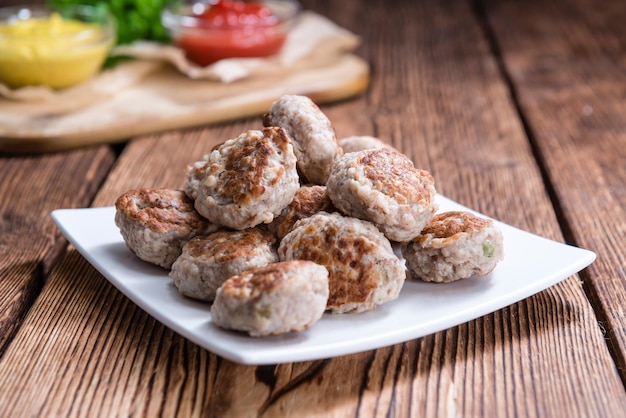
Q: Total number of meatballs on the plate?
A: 10